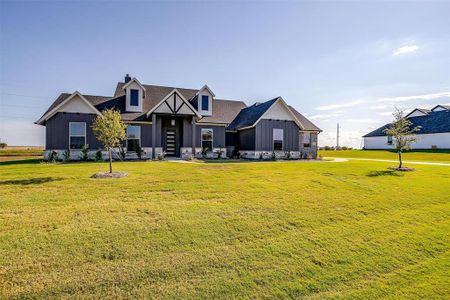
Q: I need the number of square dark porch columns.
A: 2